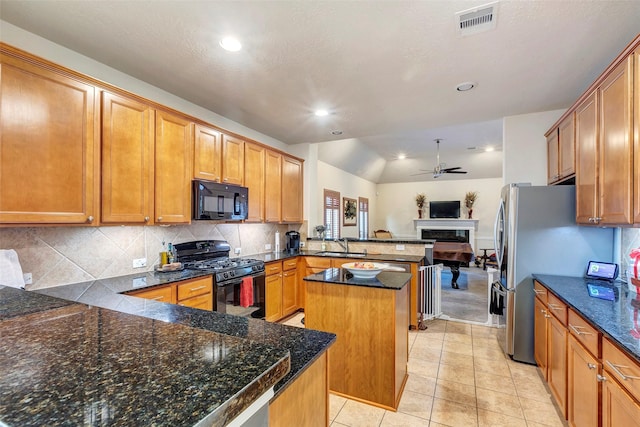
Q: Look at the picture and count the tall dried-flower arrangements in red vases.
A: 2